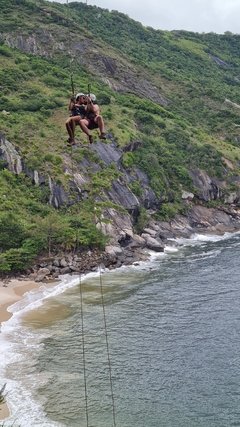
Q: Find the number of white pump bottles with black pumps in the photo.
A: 0